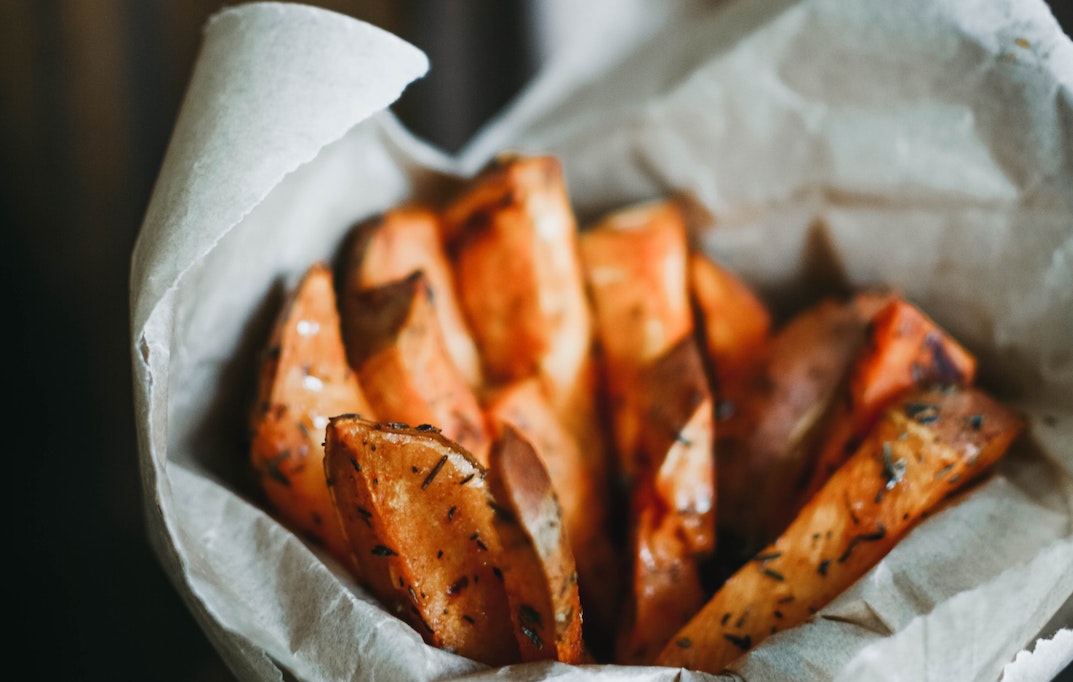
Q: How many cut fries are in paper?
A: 13